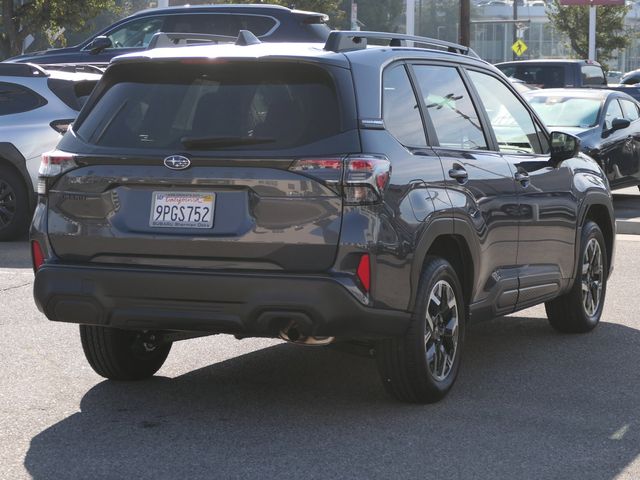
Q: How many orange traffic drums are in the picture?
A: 0